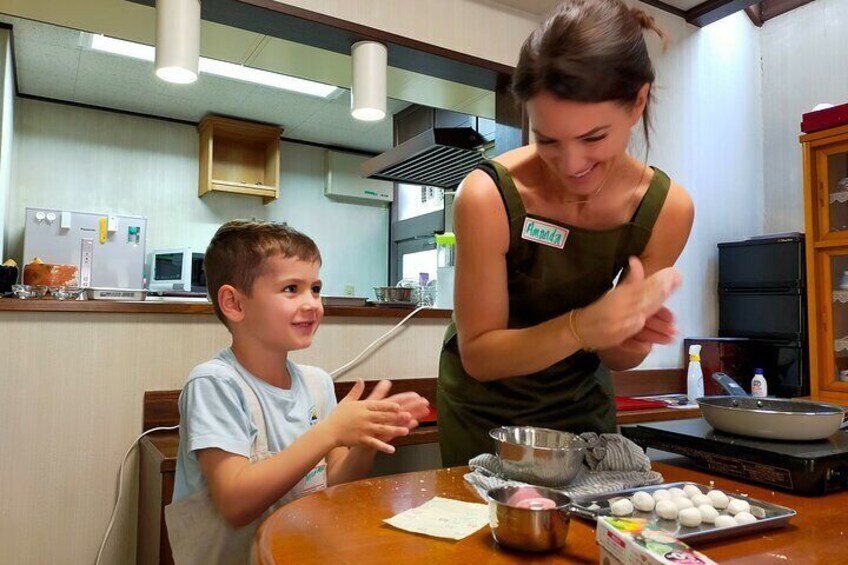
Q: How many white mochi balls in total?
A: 14